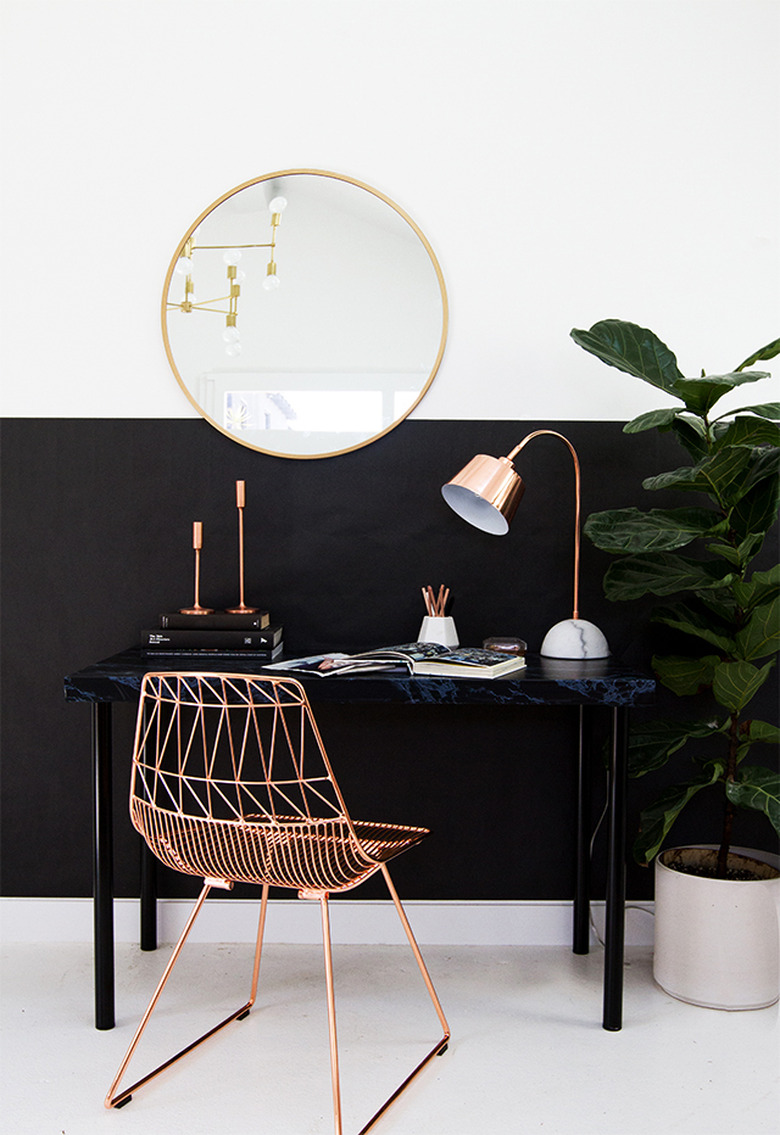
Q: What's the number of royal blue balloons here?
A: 0